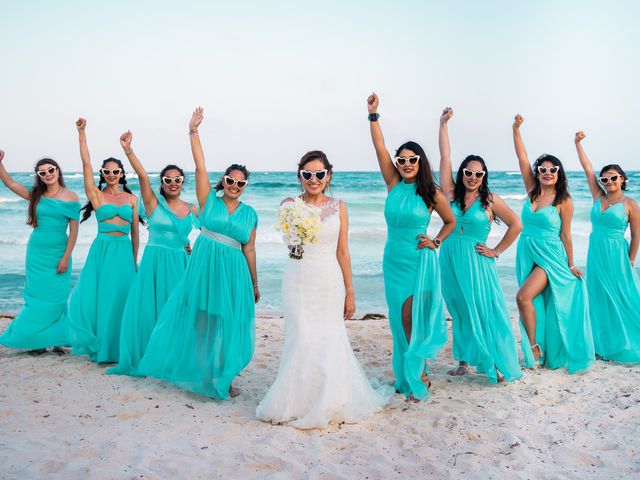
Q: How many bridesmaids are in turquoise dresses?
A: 8